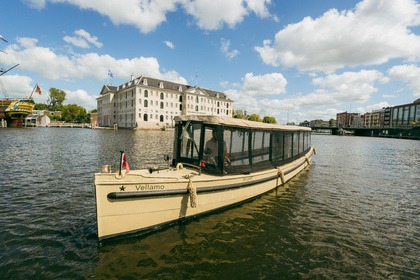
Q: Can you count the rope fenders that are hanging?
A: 4